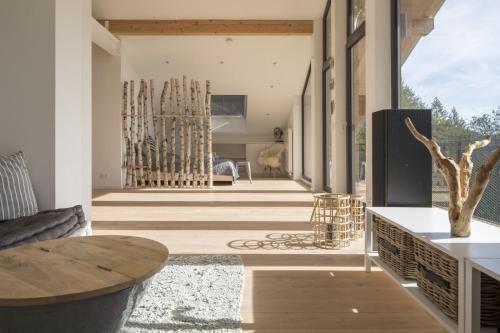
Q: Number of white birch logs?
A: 12